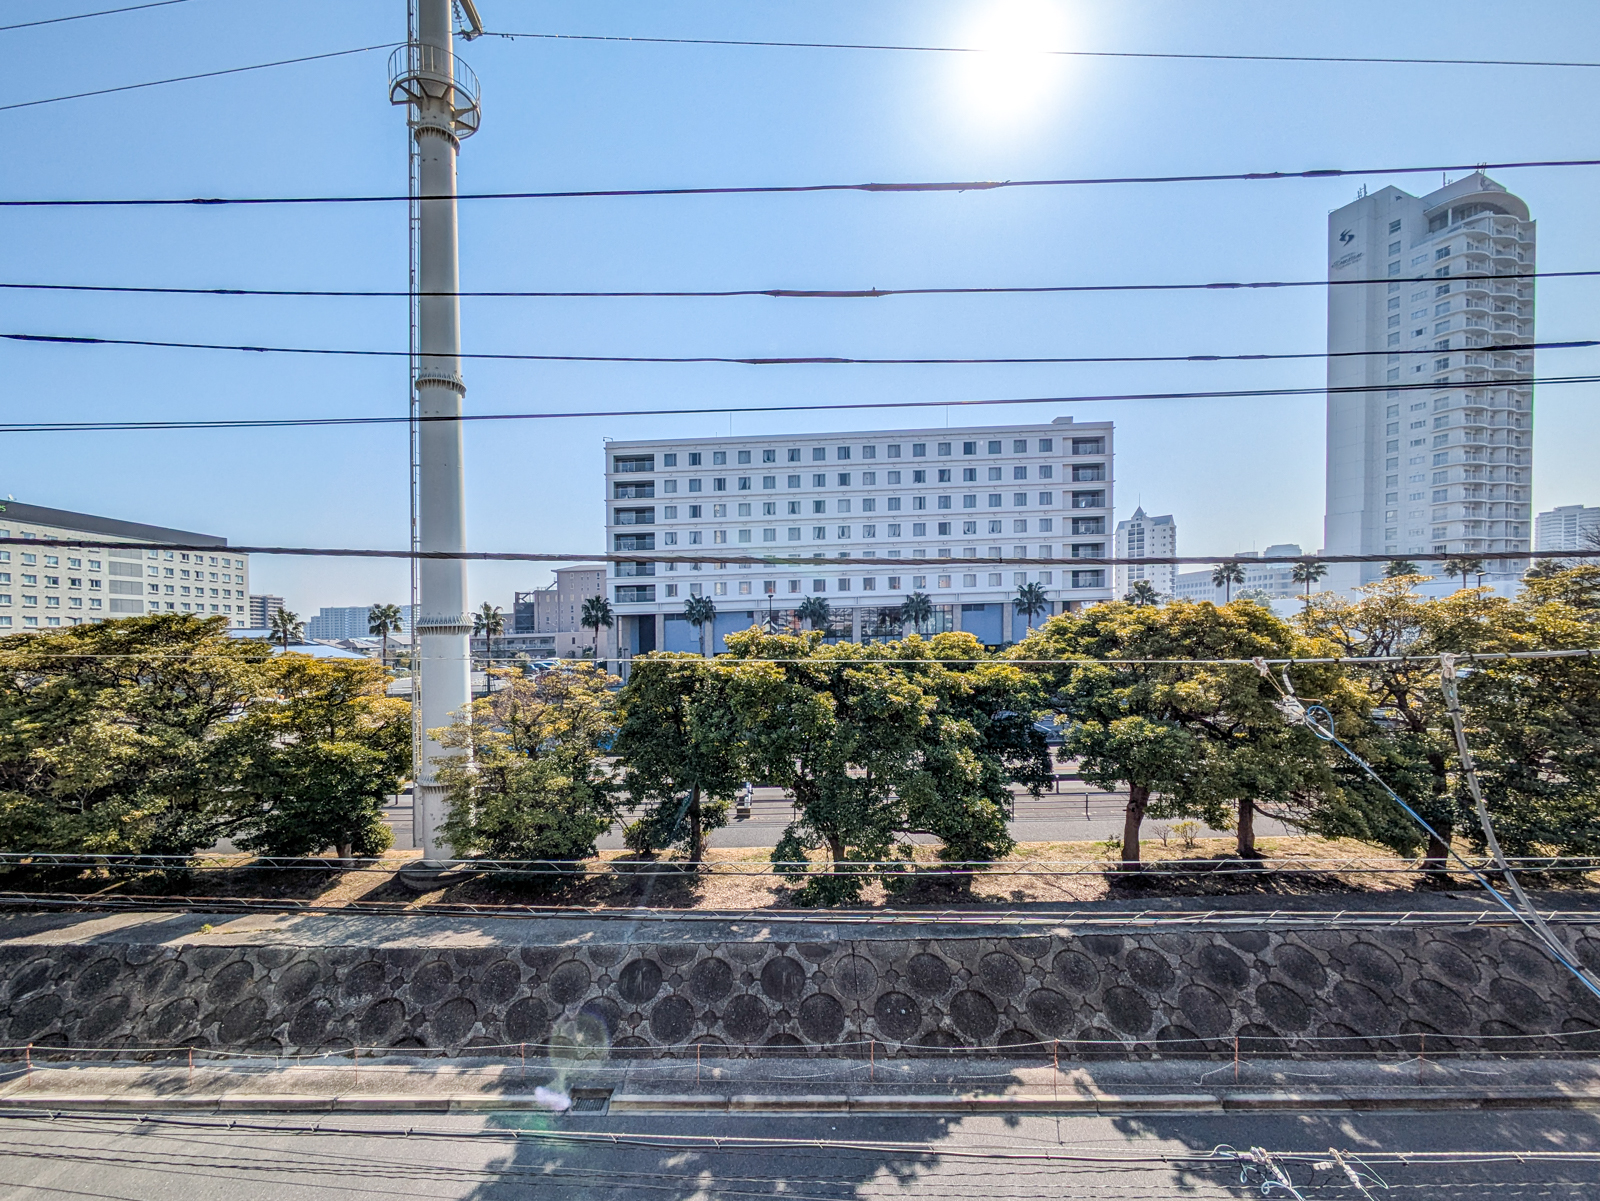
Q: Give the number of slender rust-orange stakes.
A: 9